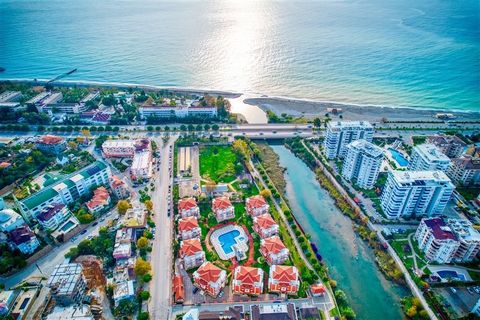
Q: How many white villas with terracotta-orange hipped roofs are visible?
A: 10